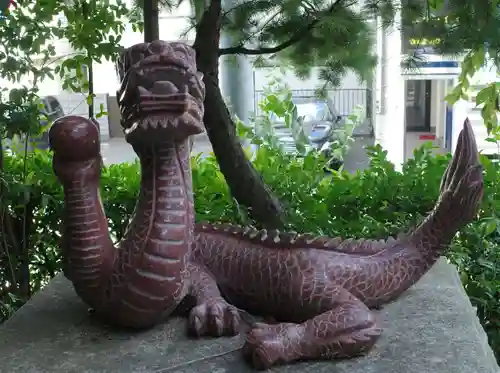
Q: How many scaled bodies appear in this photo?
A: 1